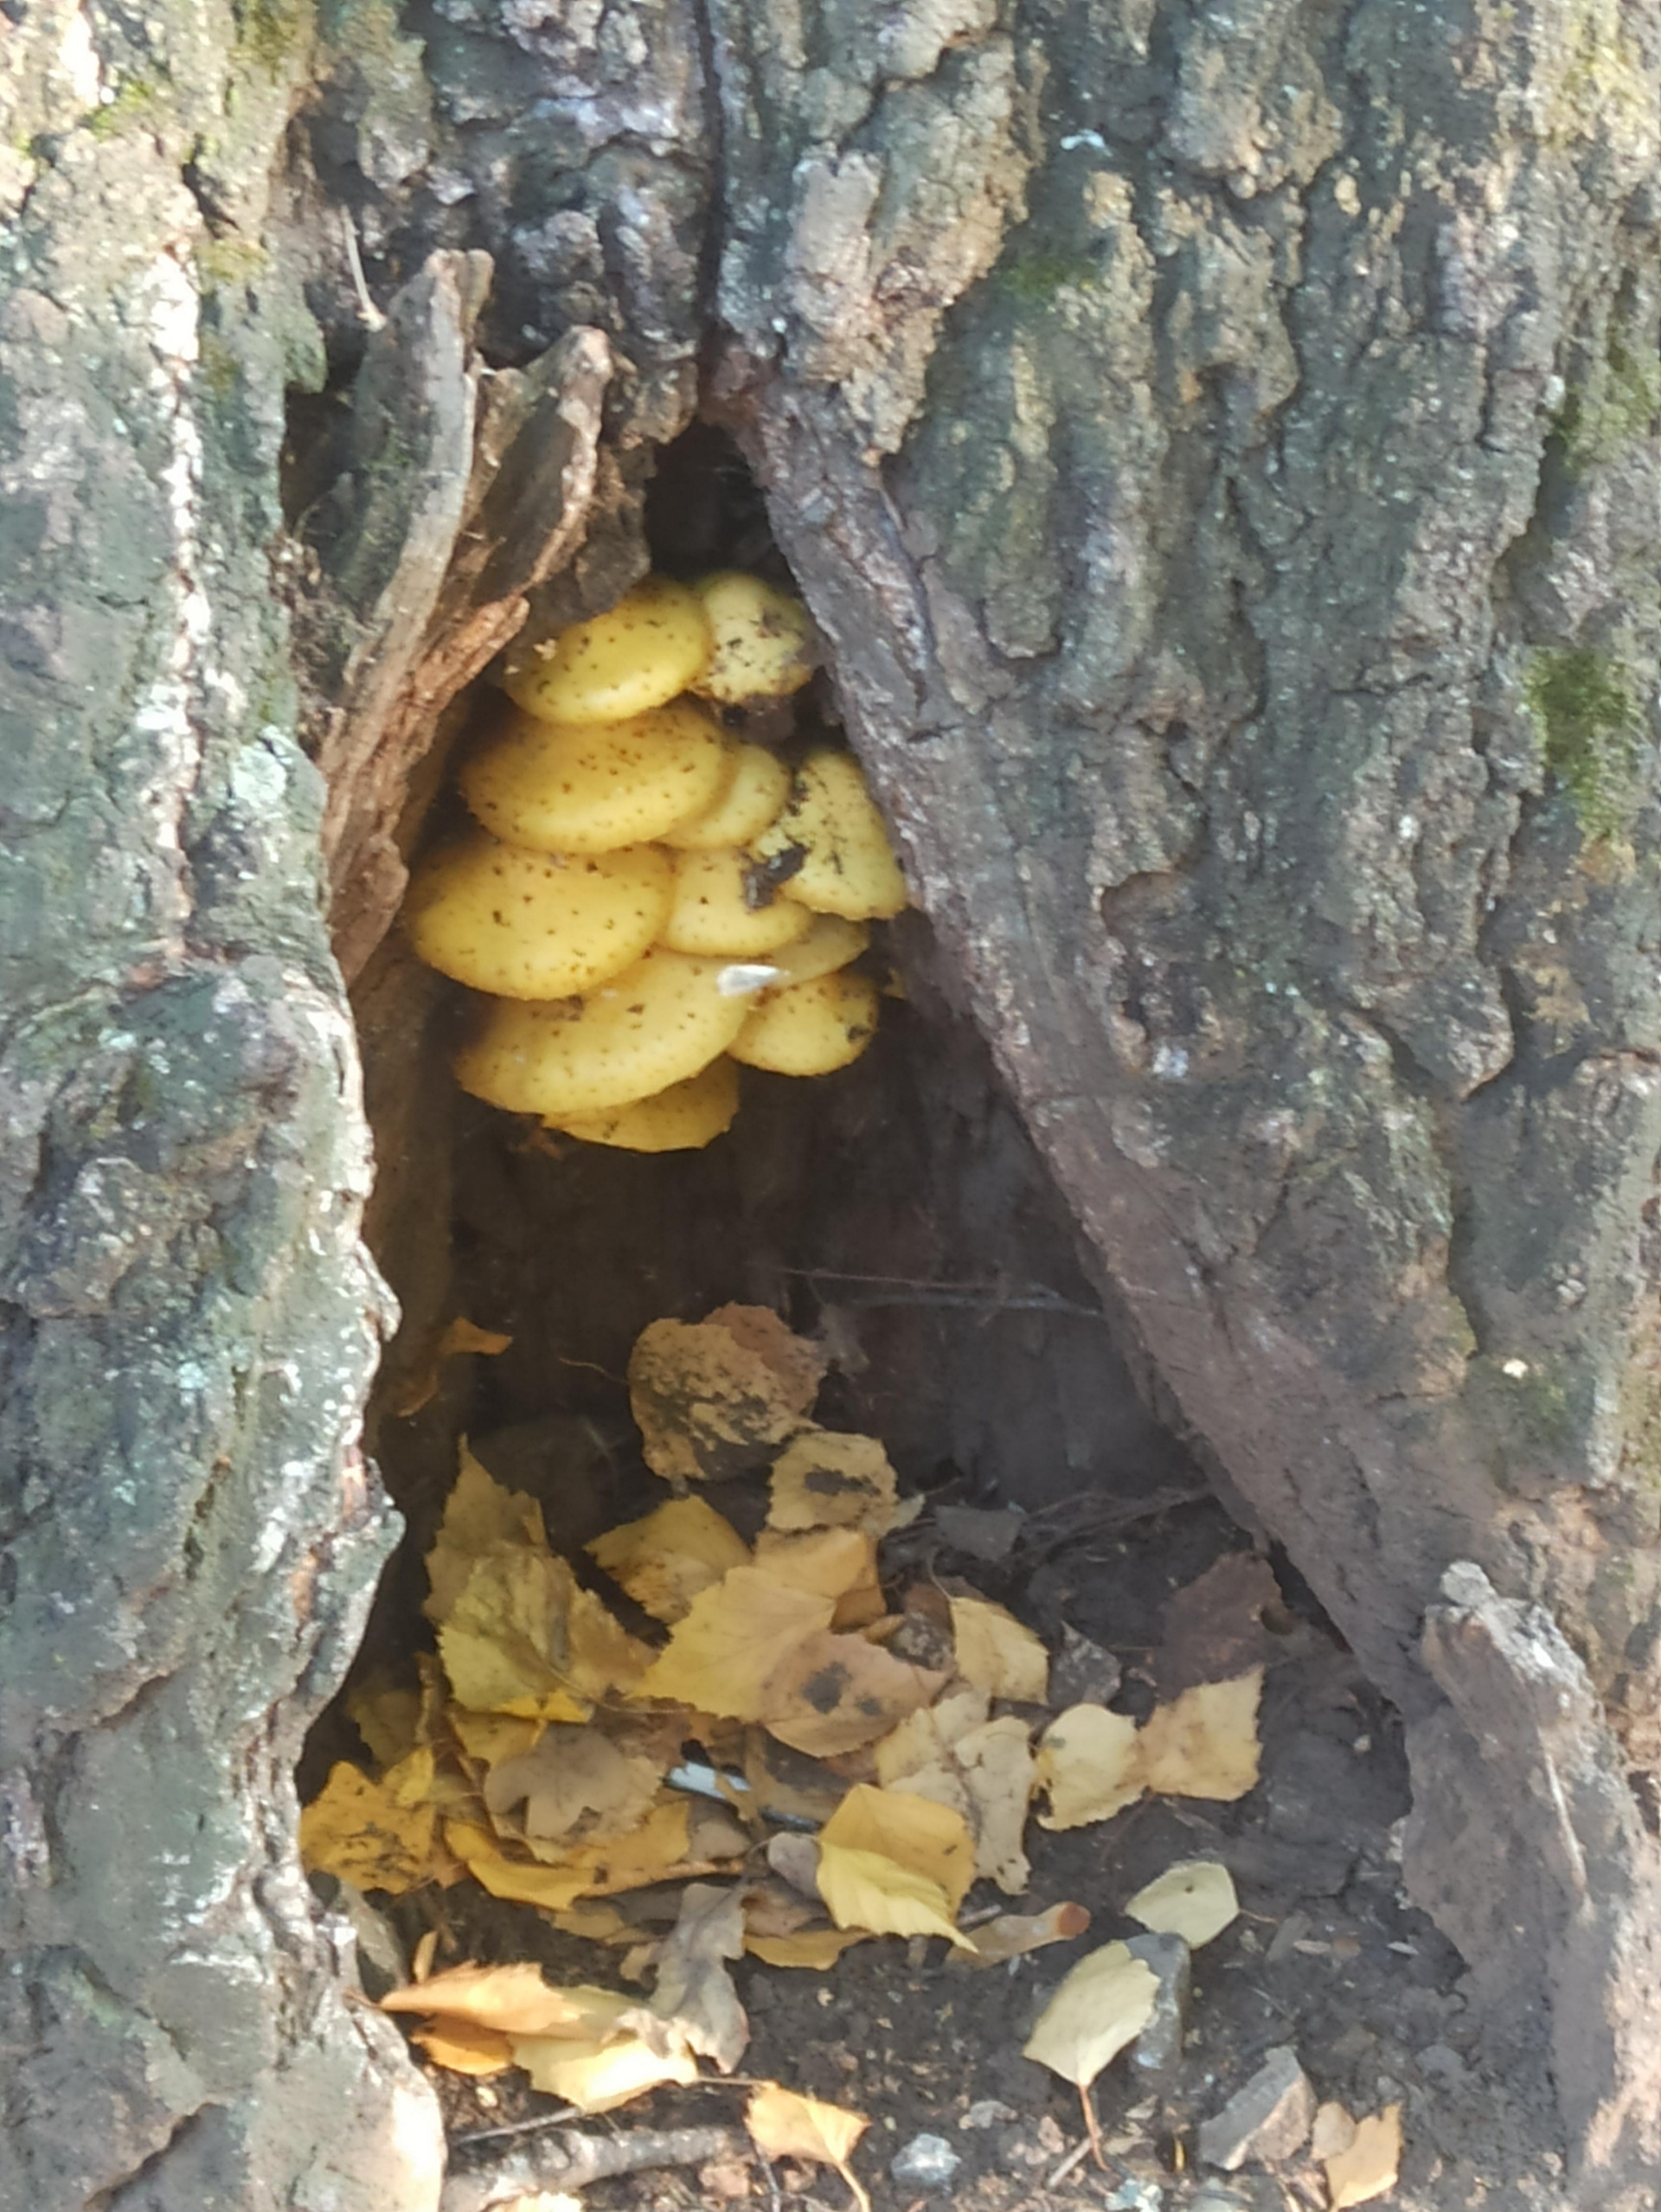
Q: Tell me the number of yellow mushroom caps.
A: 11